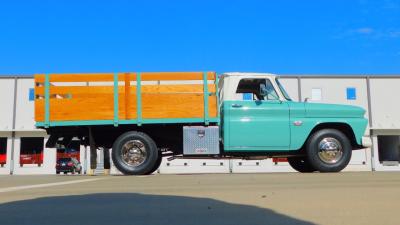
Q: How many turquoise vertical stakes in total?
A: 4